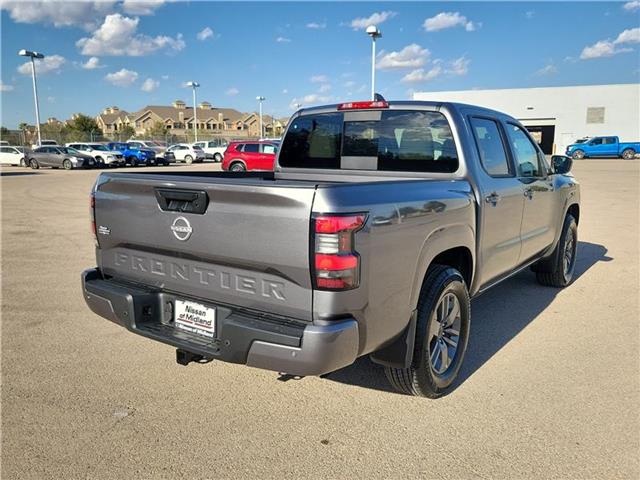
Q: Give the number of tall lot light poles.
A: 4